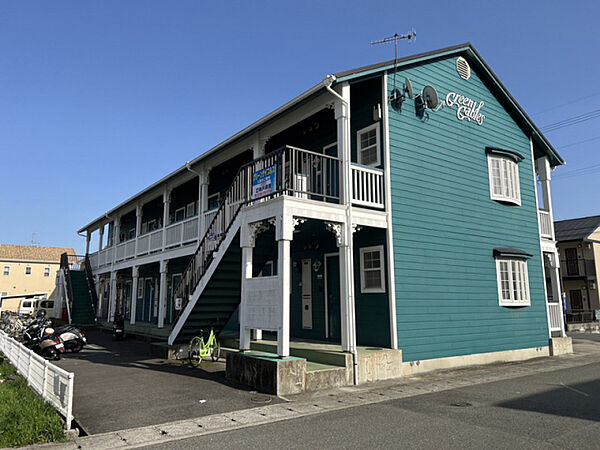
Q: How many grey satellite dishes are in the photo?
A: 2